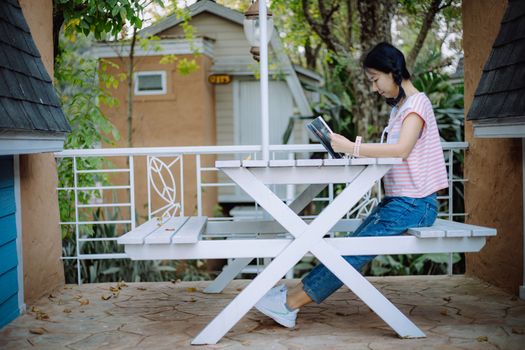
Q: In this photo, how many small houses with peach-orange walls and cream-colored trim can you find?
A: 1